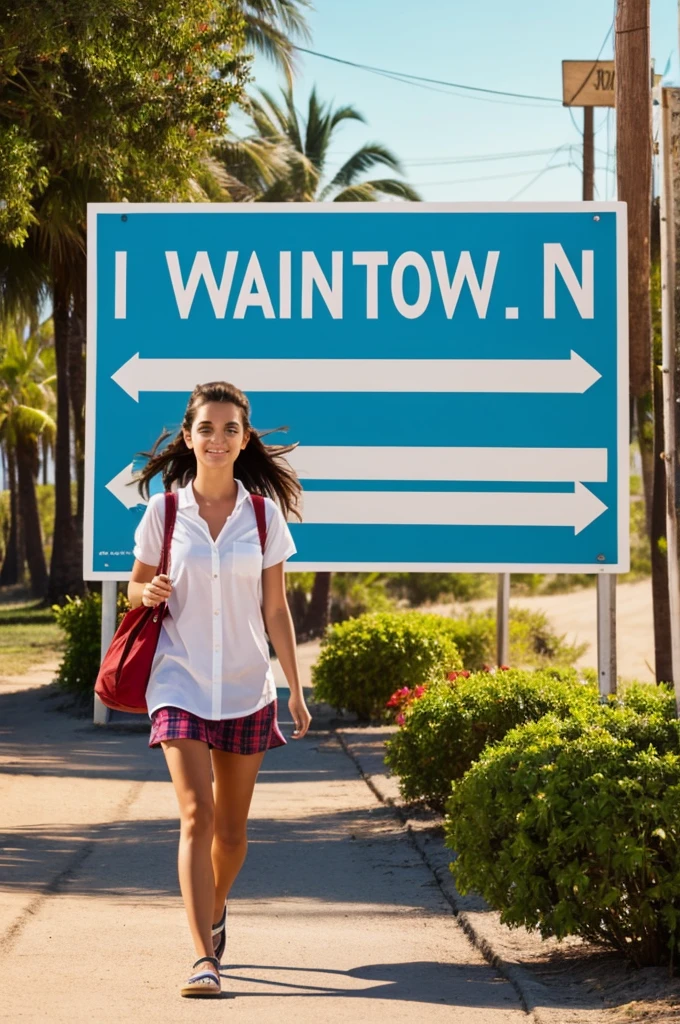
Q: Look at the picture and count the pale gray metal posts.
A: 3